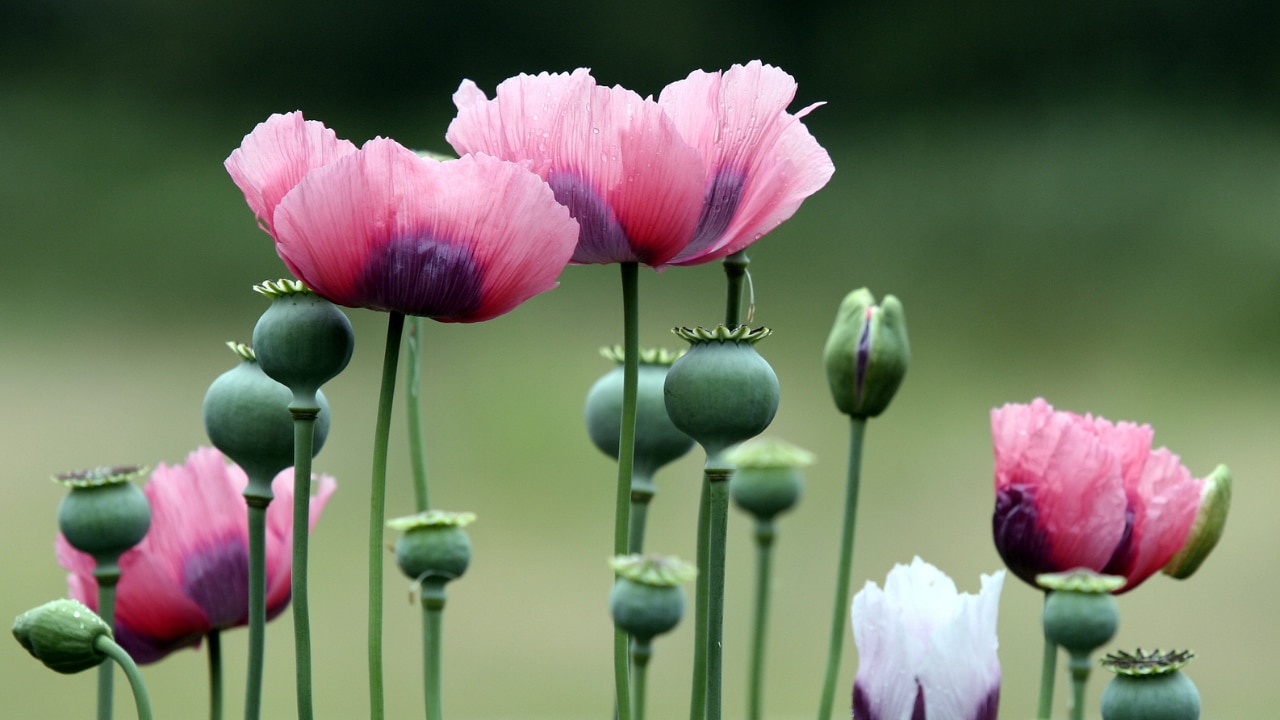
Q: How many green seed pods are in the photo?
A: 10